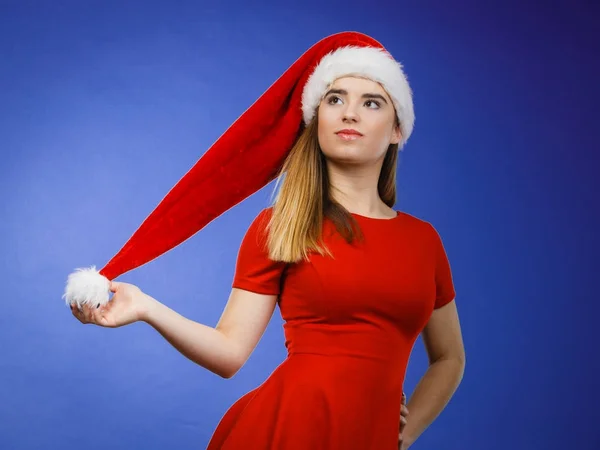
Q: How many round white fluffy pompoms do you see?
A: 1